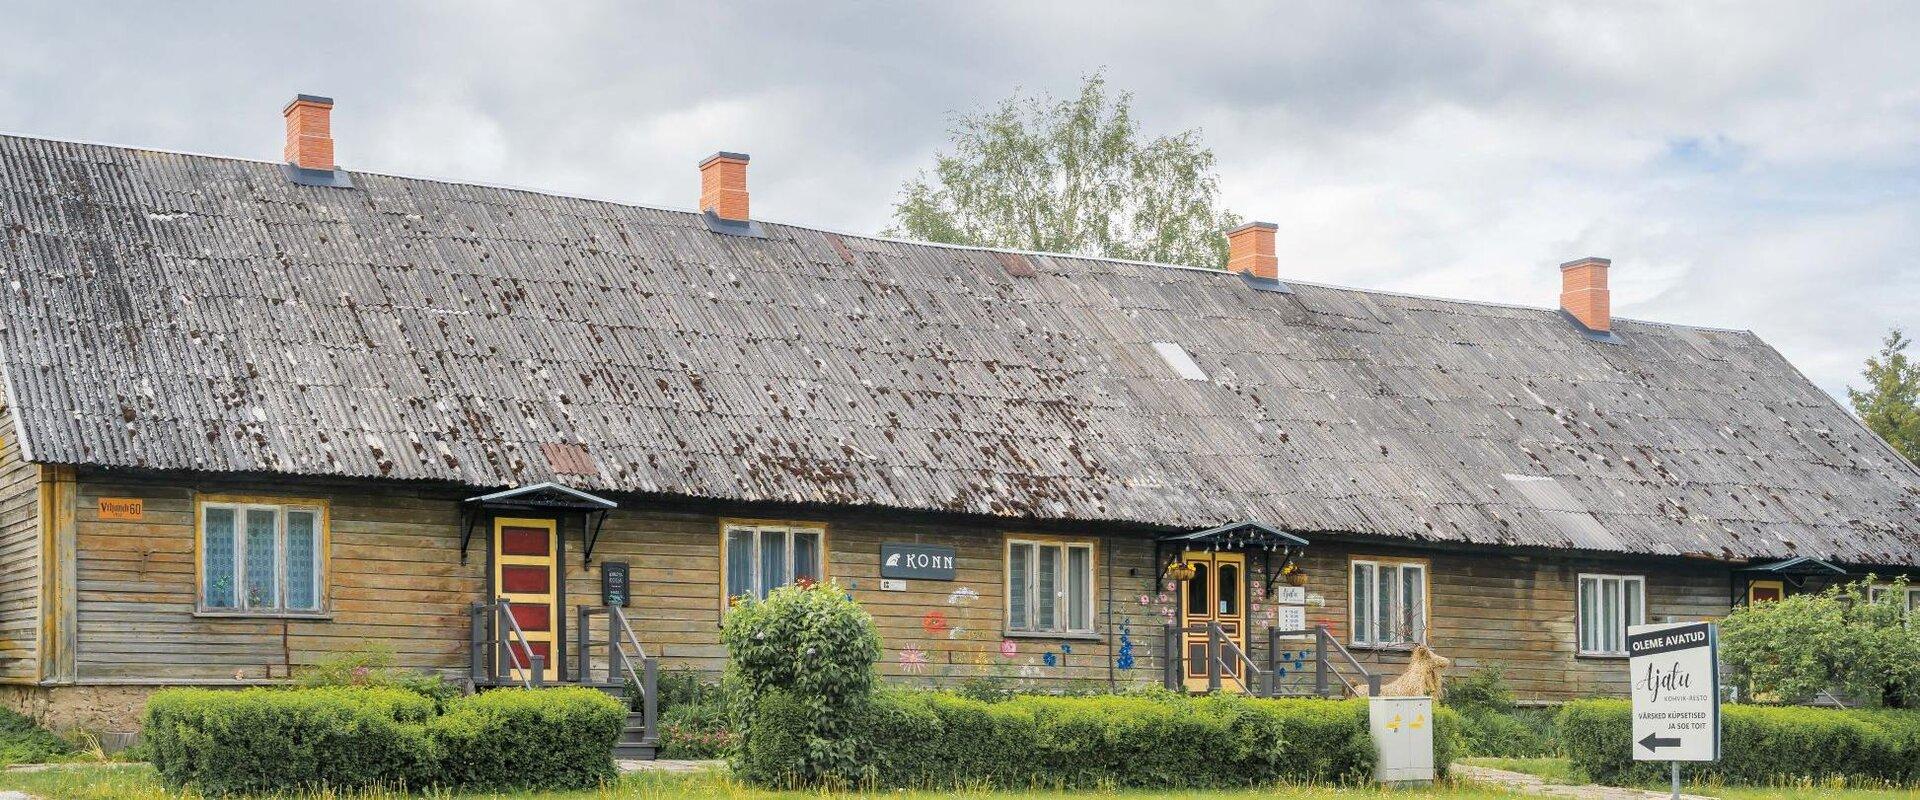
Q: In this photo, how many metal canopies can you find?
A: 3